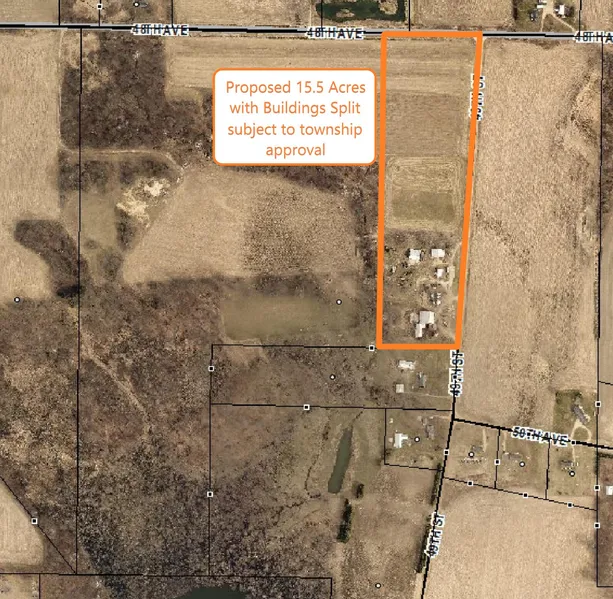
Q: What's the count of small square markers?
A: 15